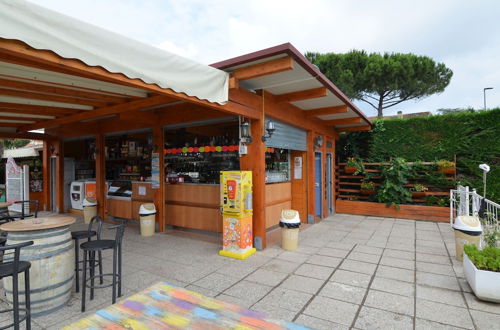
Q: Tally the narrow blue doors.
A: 2